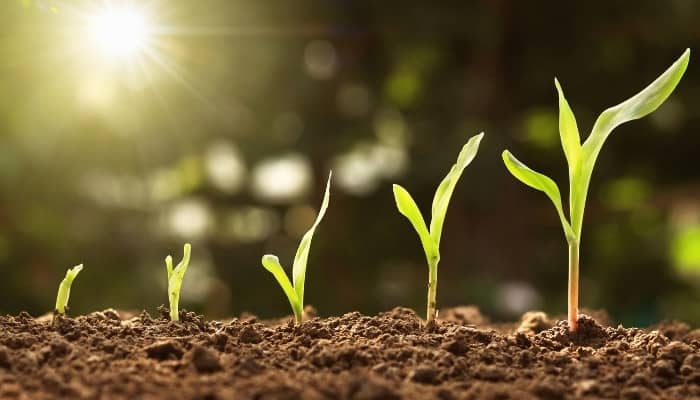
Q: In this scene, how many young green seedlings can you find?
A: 5